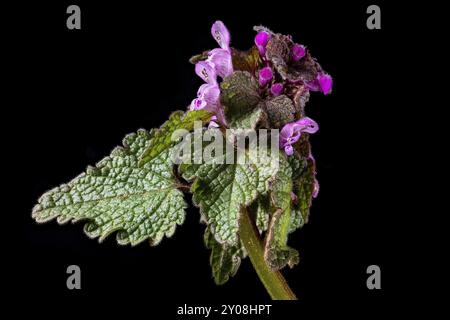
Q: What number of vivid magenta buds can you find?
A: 5